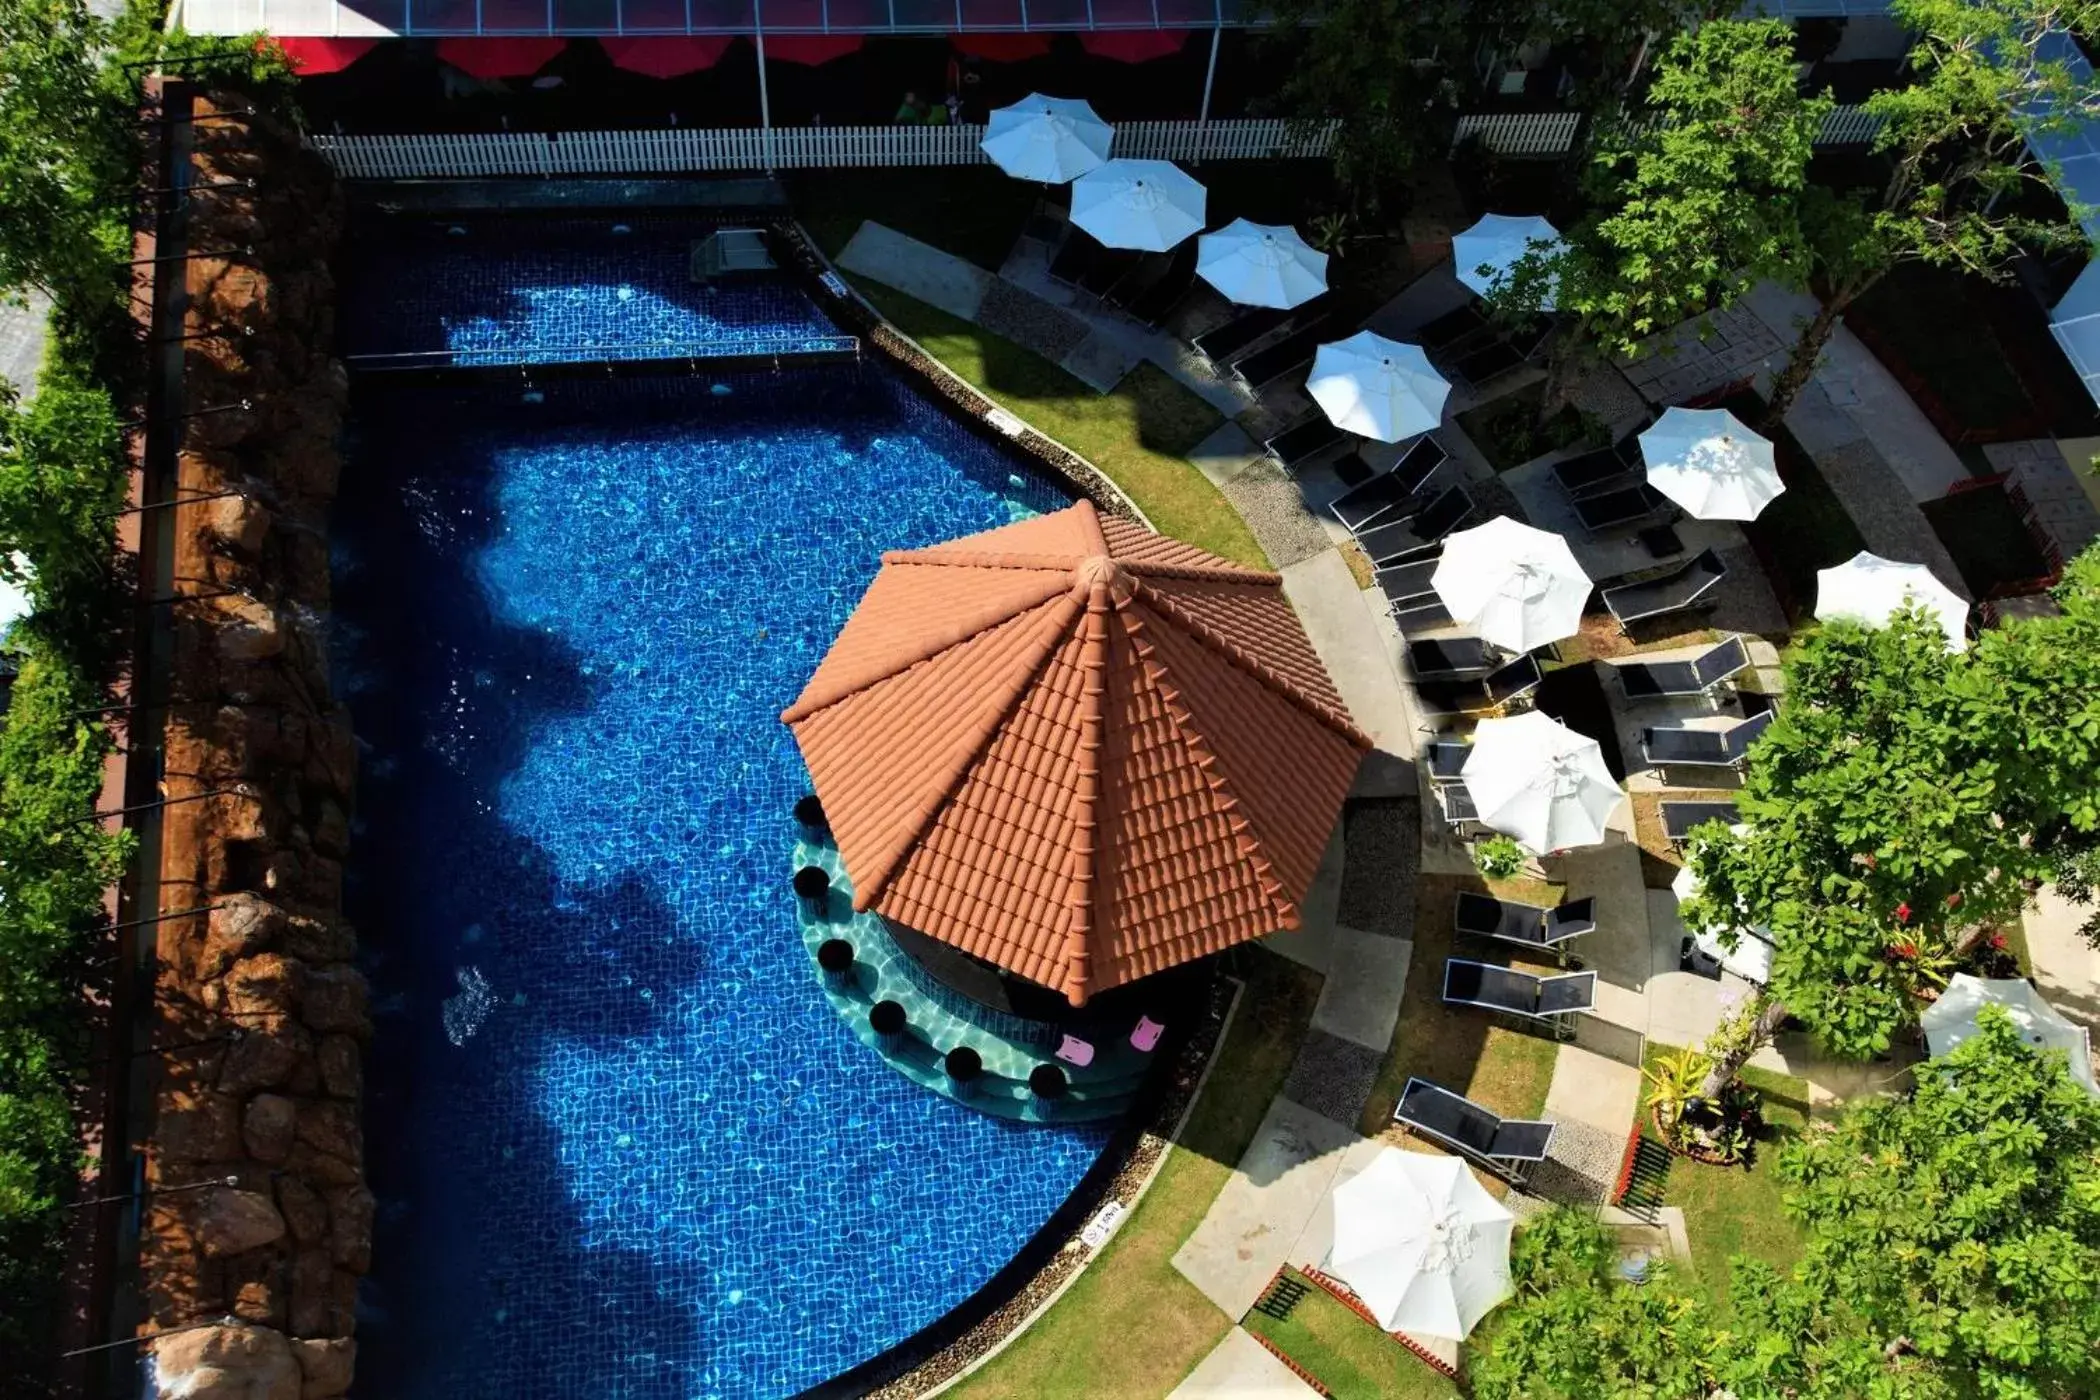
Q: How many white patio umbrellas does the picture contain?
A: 12